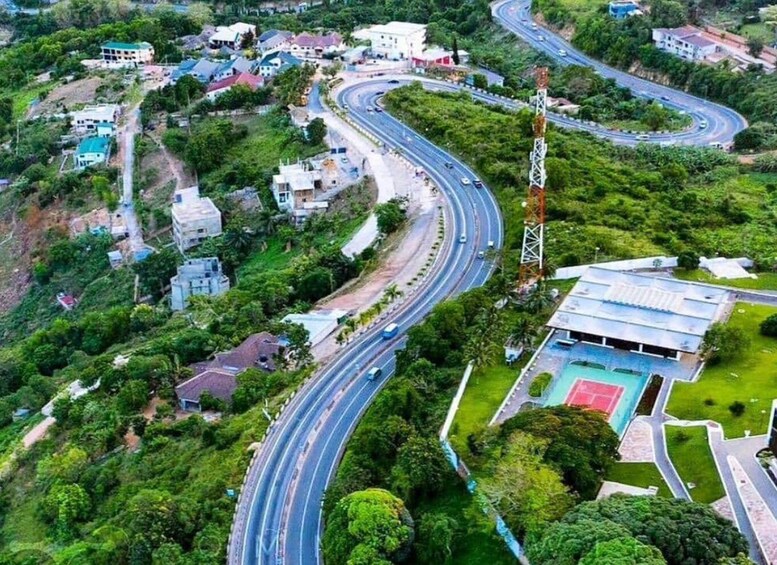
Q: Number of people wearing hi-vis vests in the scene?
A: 0